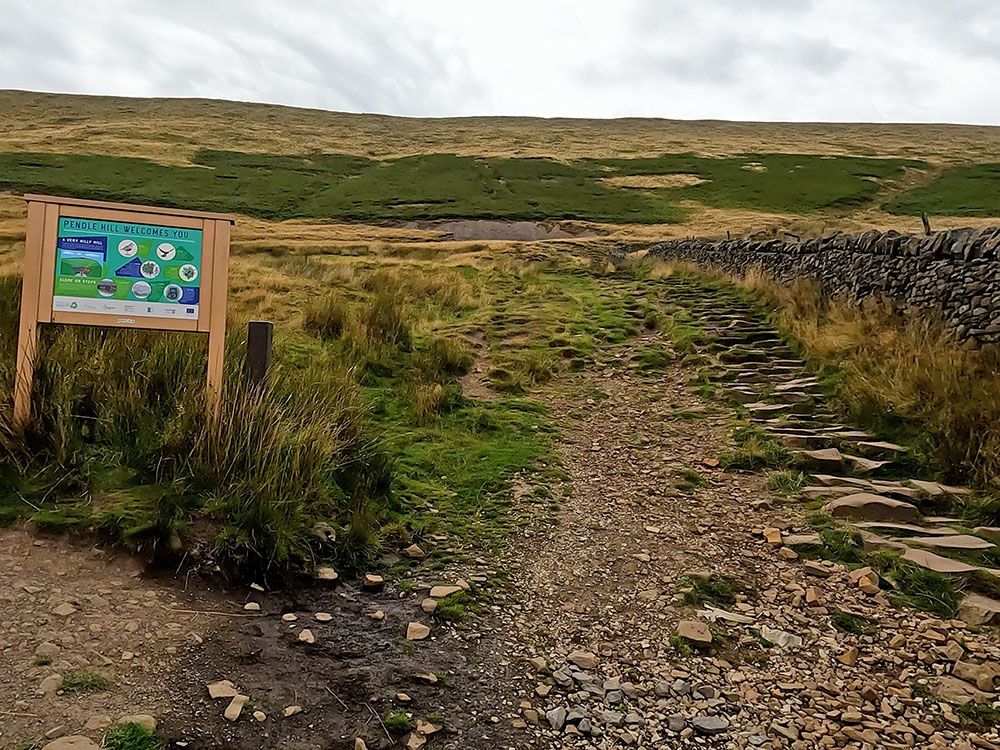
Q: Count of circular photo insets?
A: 7